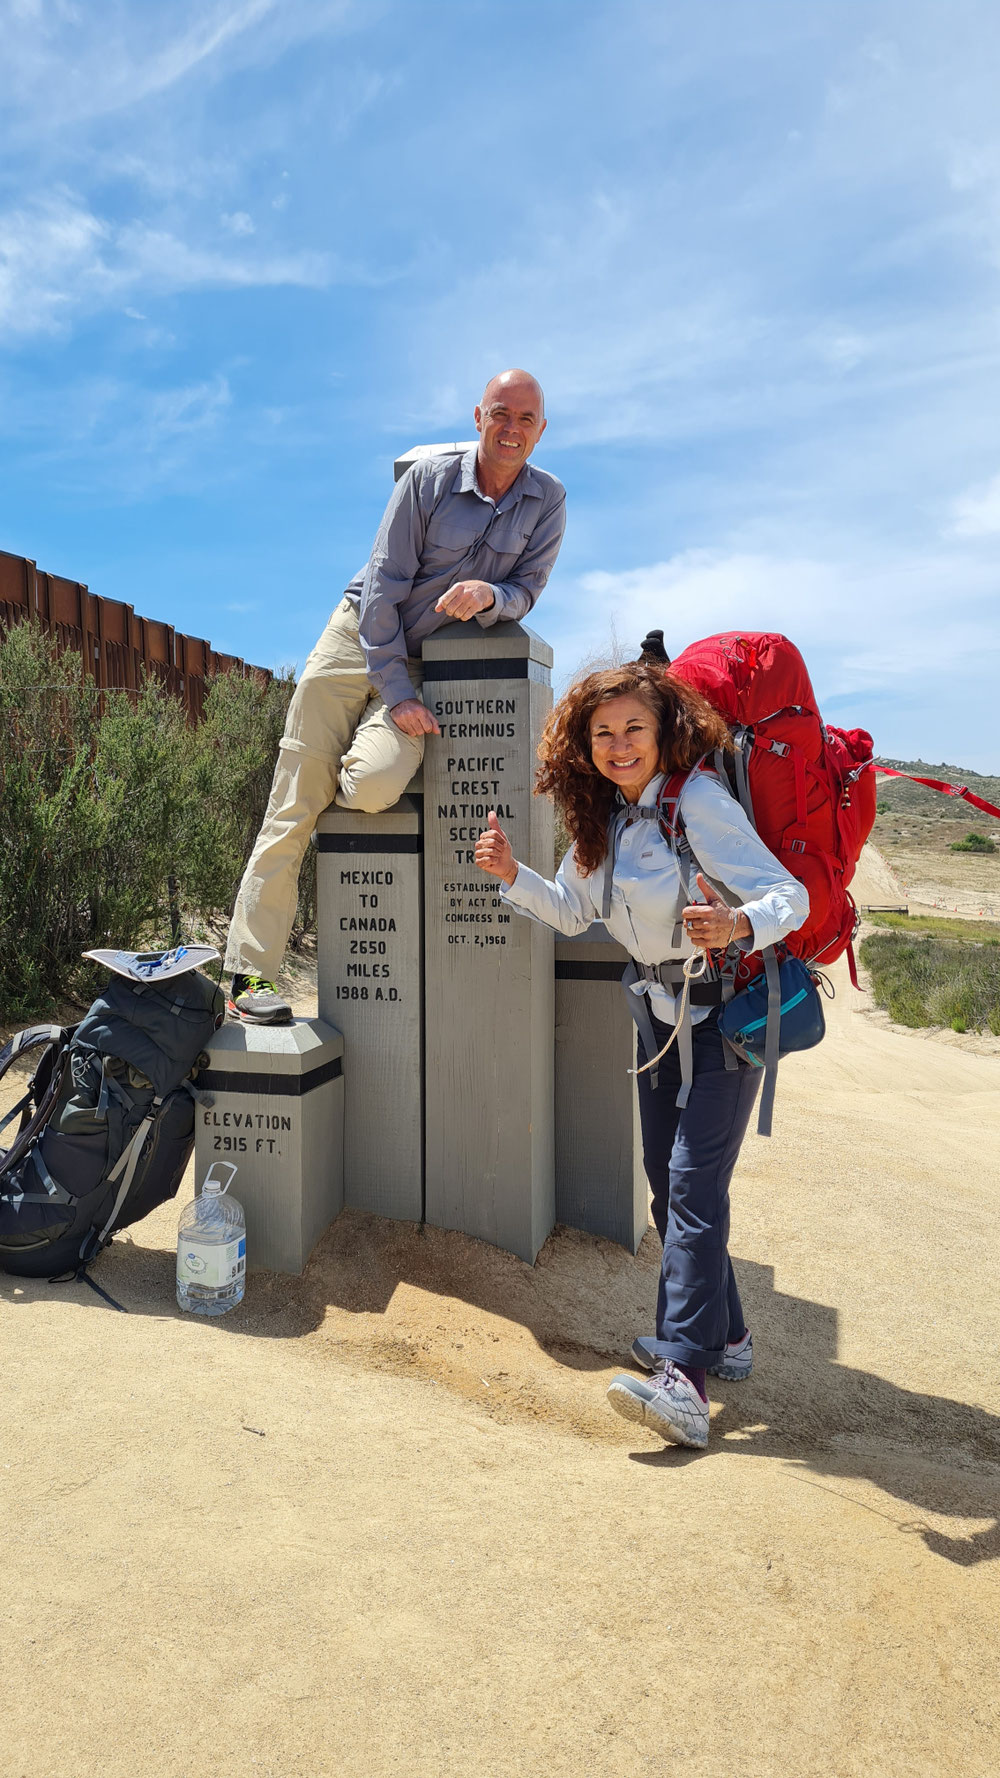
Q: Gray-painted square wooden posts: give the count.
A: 5